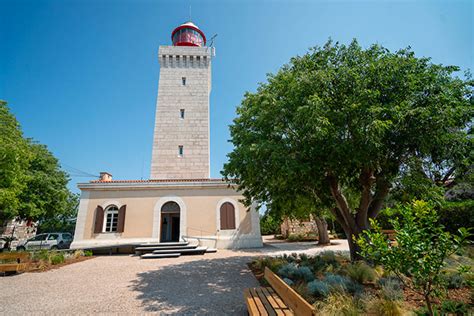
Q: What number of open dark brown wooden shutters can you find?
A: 2